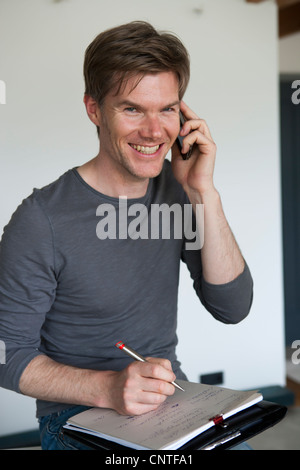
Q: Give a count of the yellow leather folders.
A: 0